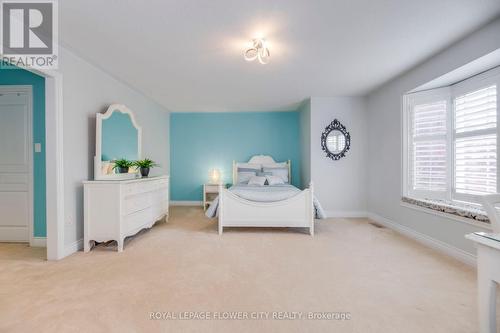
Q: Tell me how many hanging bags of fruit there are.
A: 0